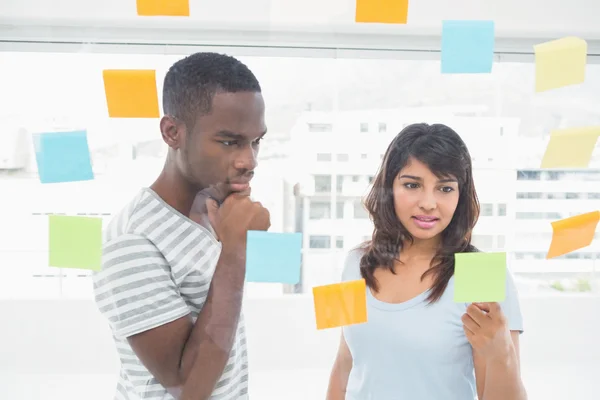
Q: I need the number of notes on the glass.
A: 12